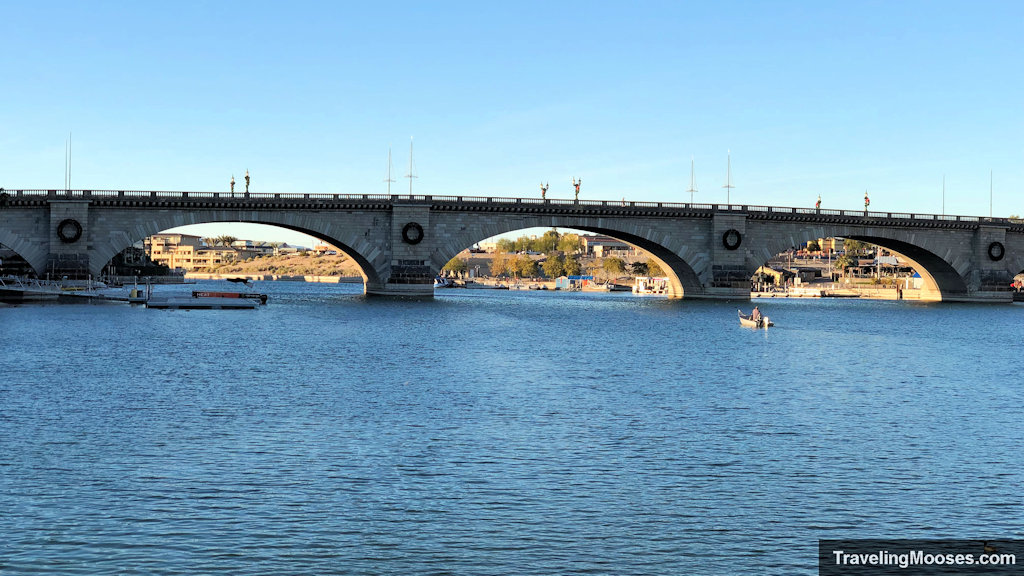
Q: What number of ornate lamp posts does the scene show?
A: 6